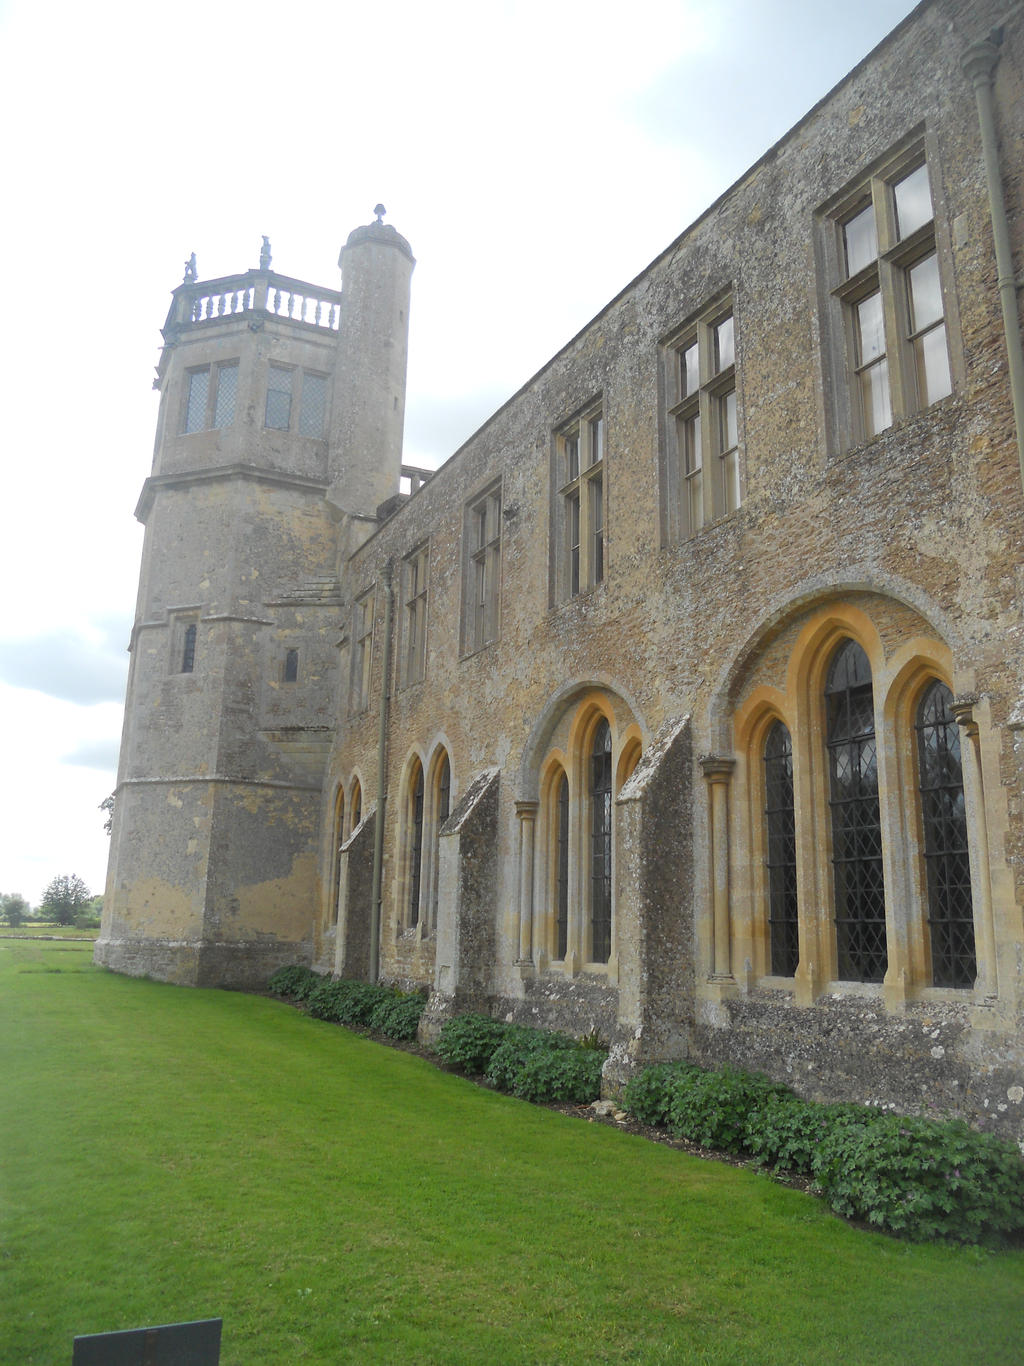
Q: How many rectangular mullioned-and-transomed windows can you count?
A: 6